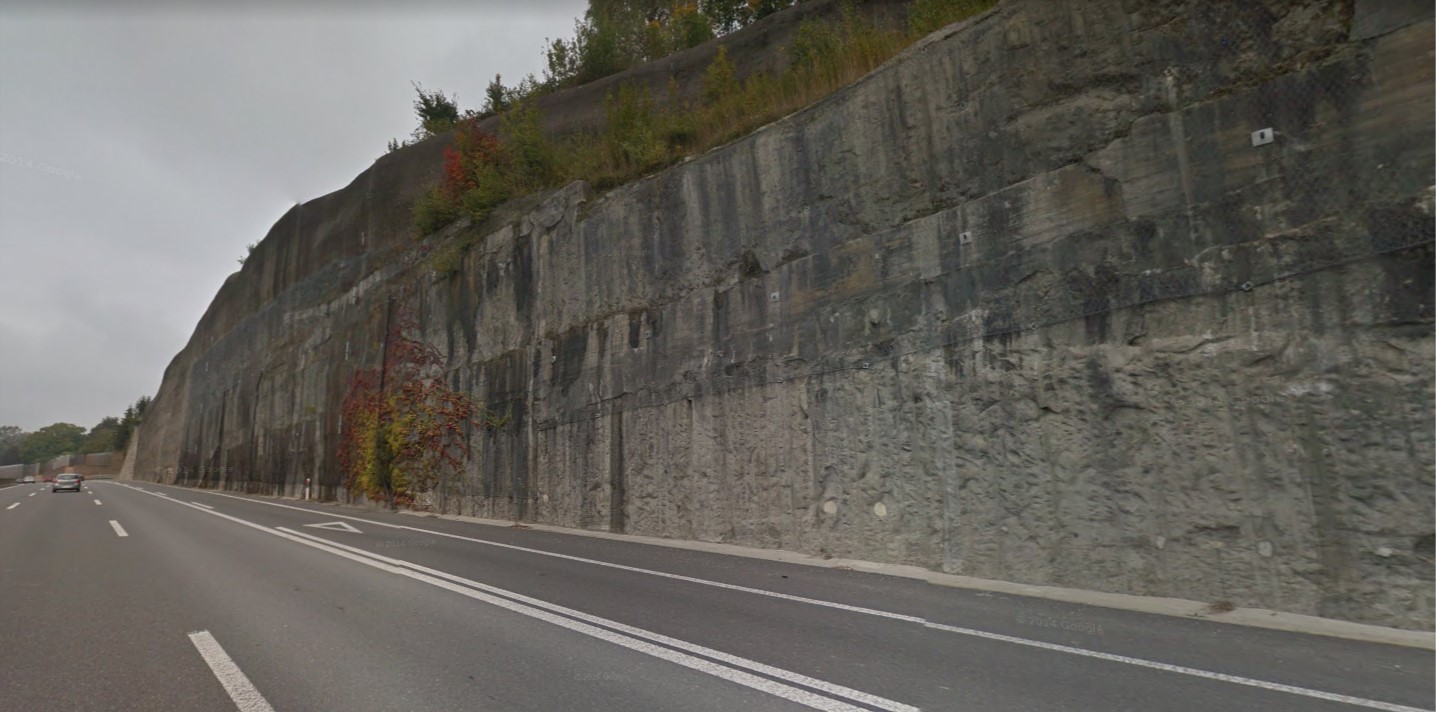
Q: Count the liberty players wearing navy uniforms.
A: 0